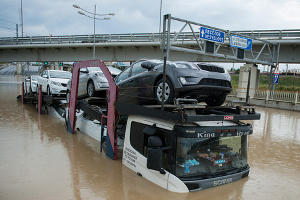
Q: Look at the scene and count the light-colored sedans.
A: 3